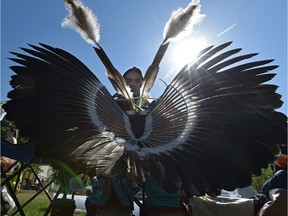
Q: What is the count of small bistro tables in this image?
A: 0